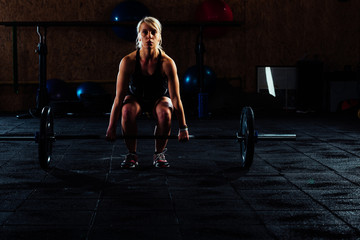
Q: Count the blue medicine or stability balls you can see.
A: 4